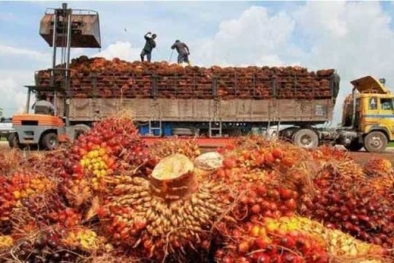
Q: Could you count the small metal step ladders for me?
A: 3